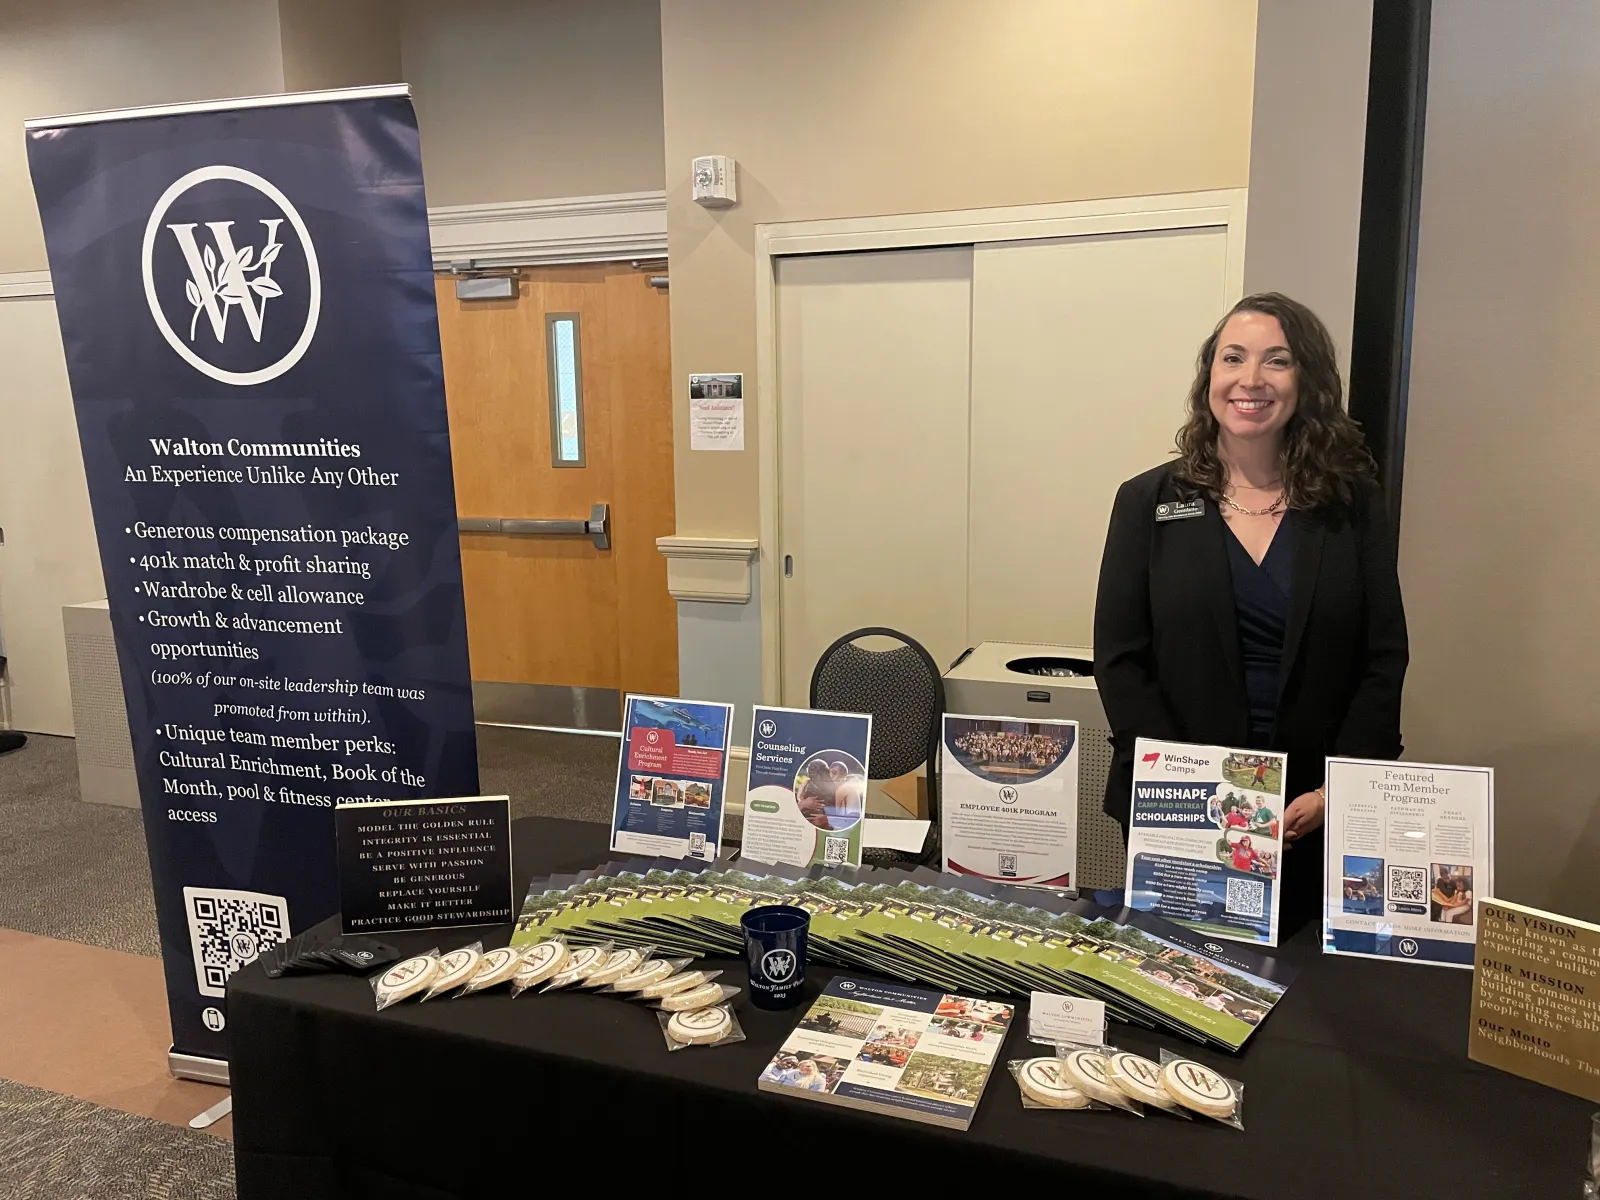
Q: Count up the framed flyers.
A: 5